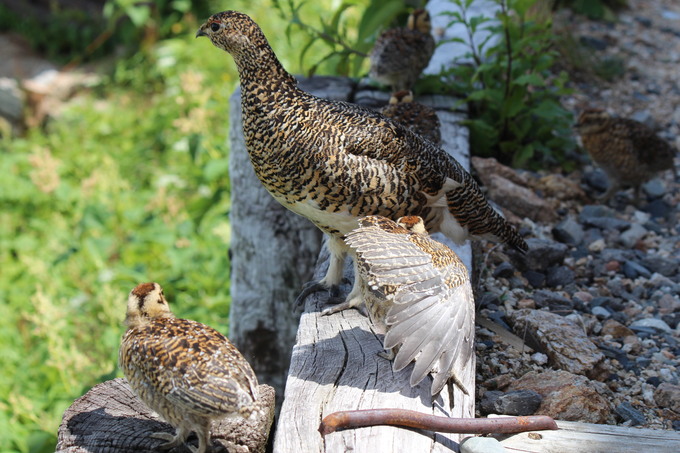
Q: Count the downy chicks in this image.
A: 5